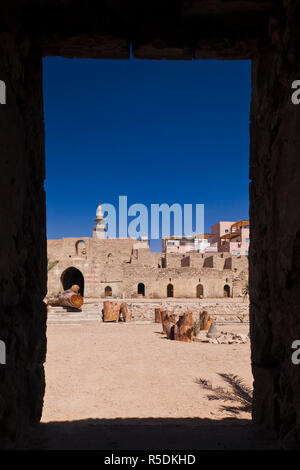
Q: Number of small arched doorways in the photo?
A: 5